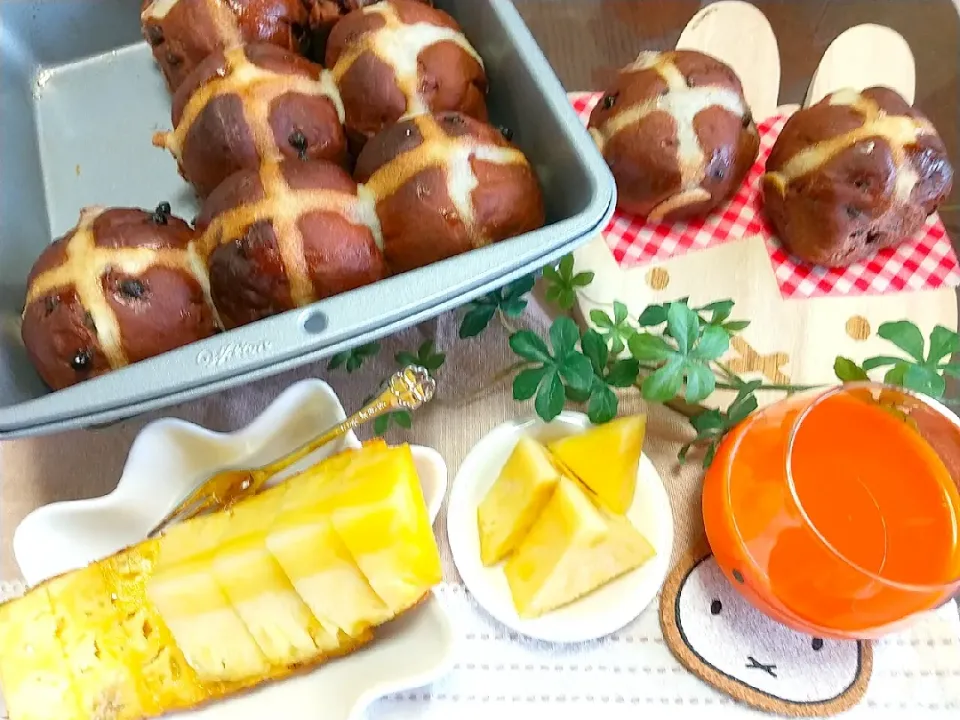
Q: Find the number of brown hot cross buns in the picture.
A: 9